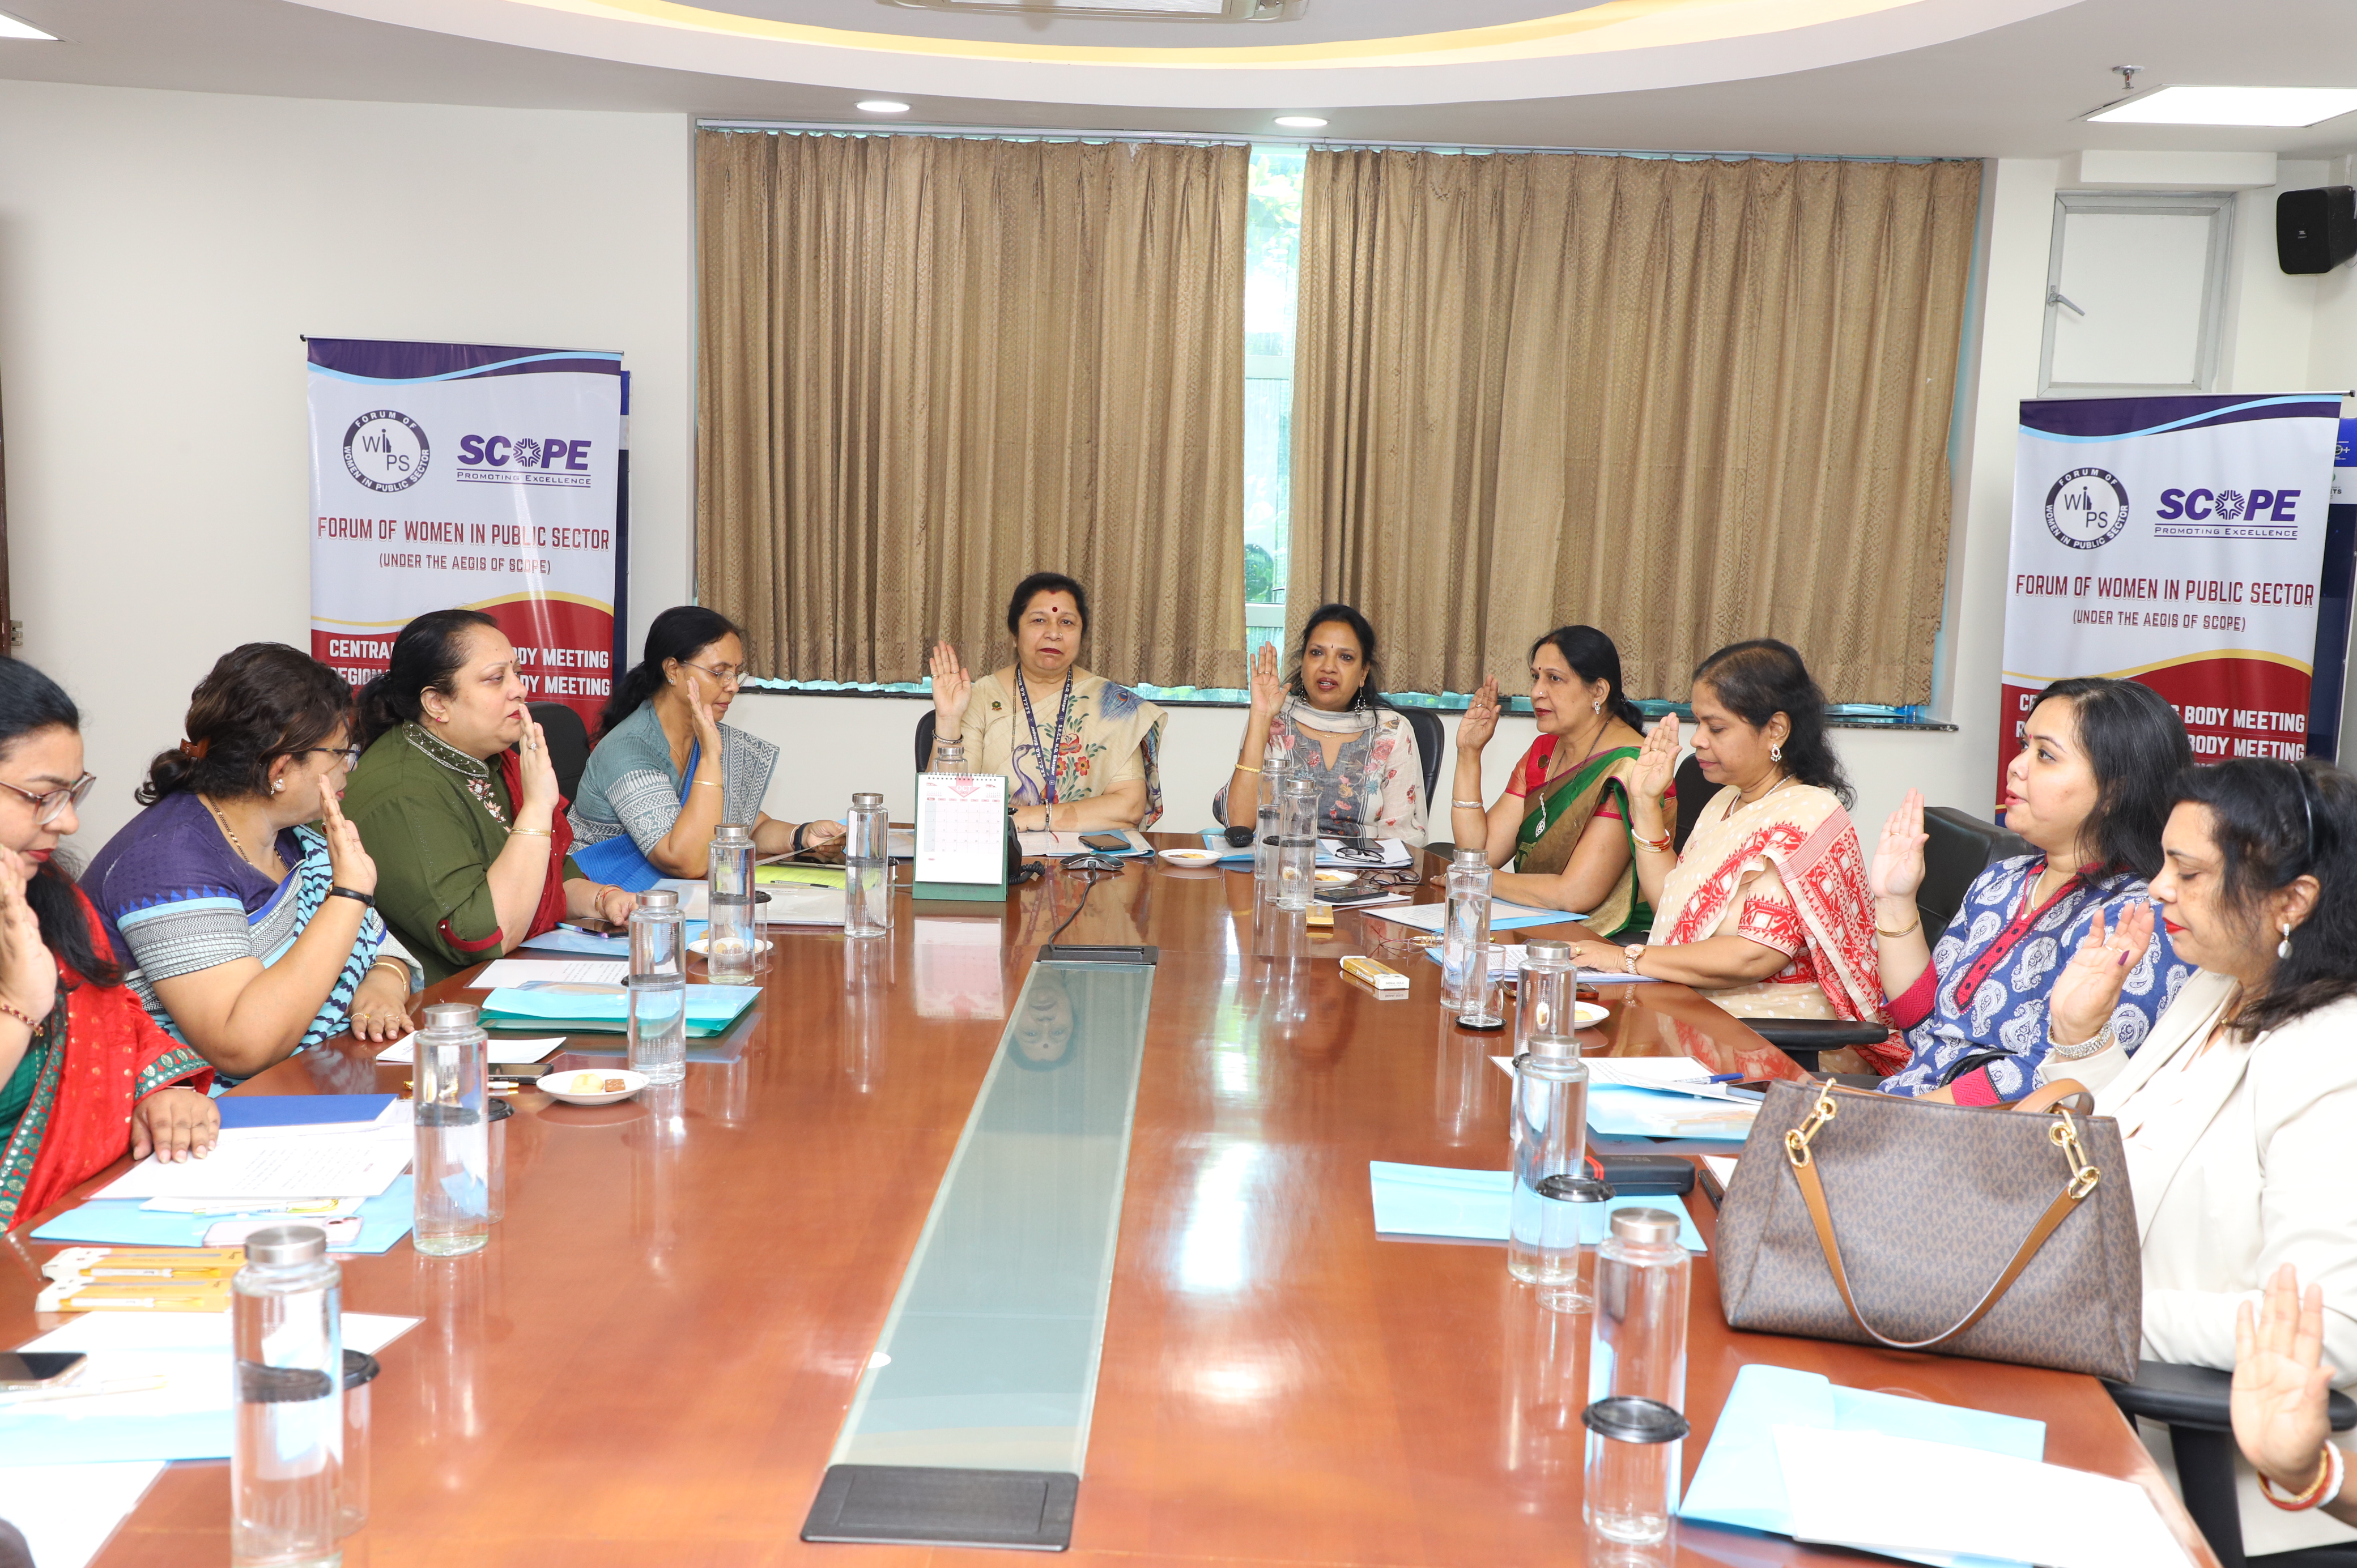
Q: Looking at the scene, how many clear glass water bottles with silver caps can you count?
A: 12